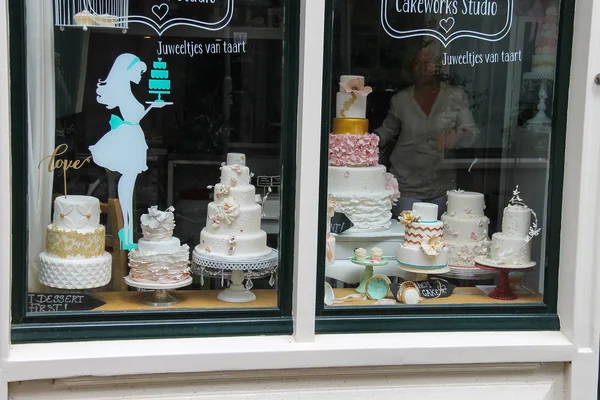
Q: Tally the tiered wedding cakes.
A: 7